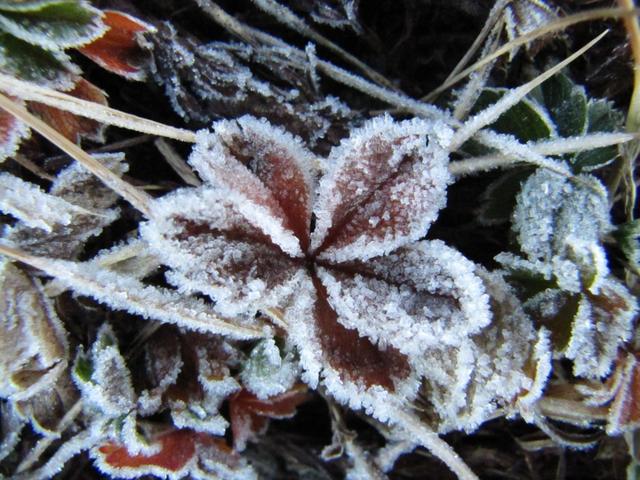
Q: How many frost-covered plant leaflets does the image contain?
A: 5